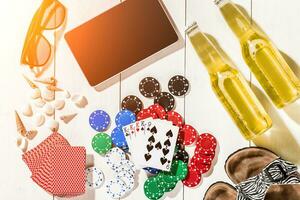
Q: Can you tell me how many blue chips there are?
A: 4